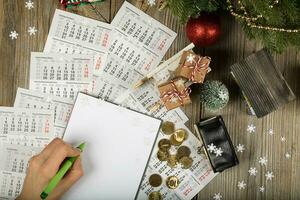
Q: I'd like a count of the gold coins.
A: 11